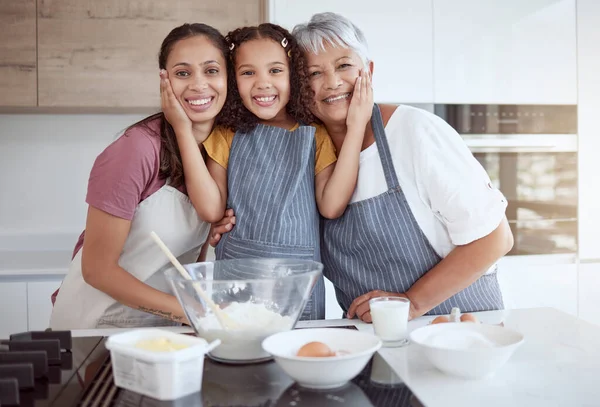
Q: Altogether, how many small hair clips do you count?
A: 3